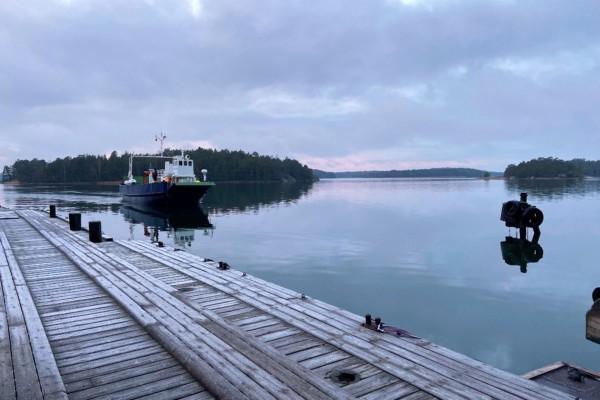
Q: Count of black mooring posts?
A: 3